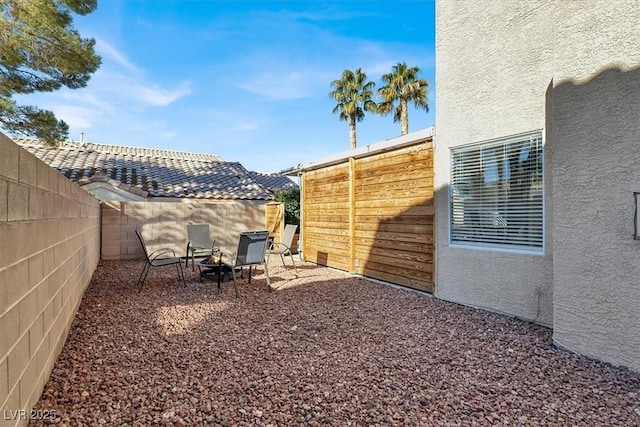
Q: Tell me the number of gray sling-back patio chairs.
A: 4